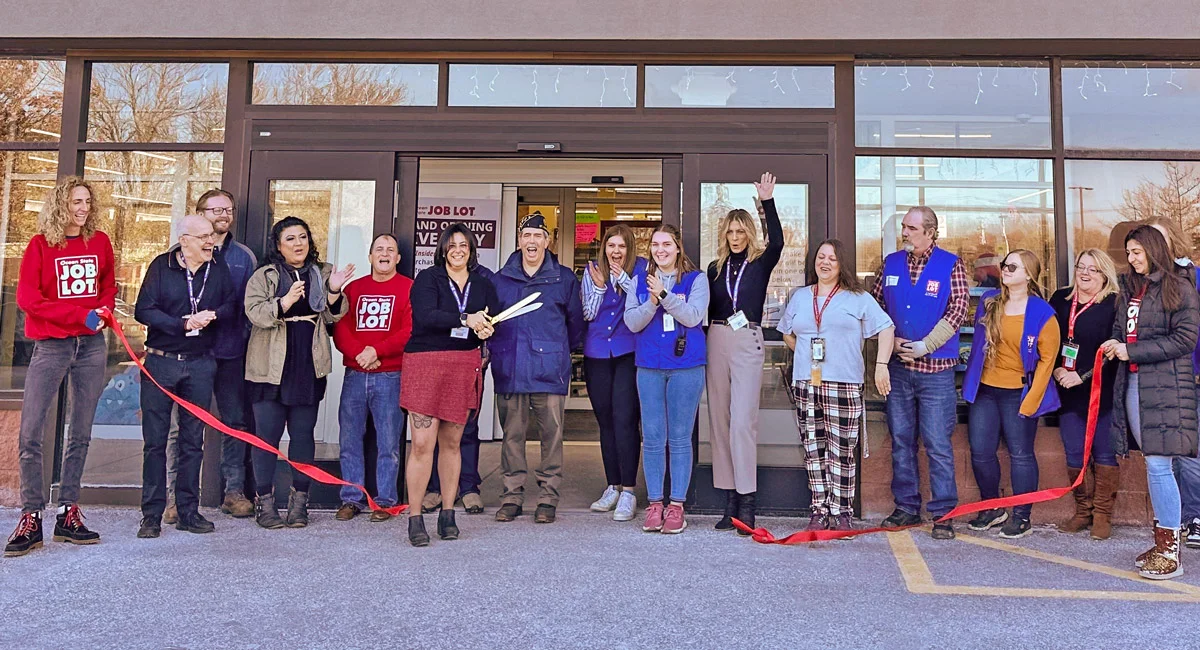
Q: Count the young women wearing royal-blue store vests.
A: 3